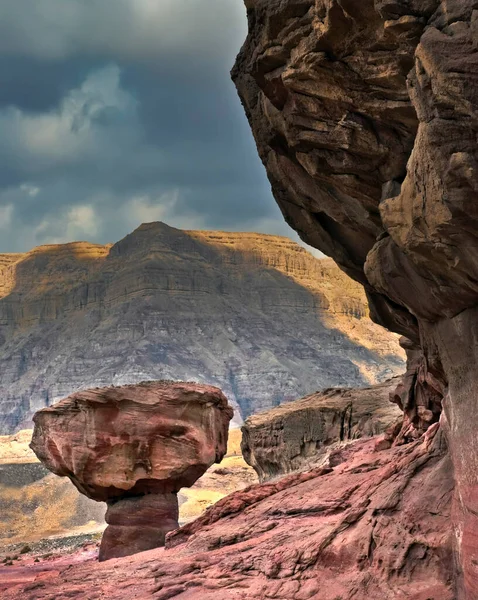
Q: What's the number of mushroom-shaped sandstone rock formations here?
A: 1